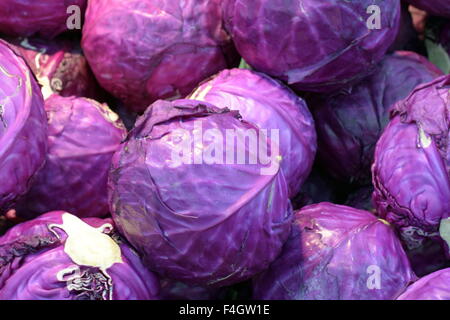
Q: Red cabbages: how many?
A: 14